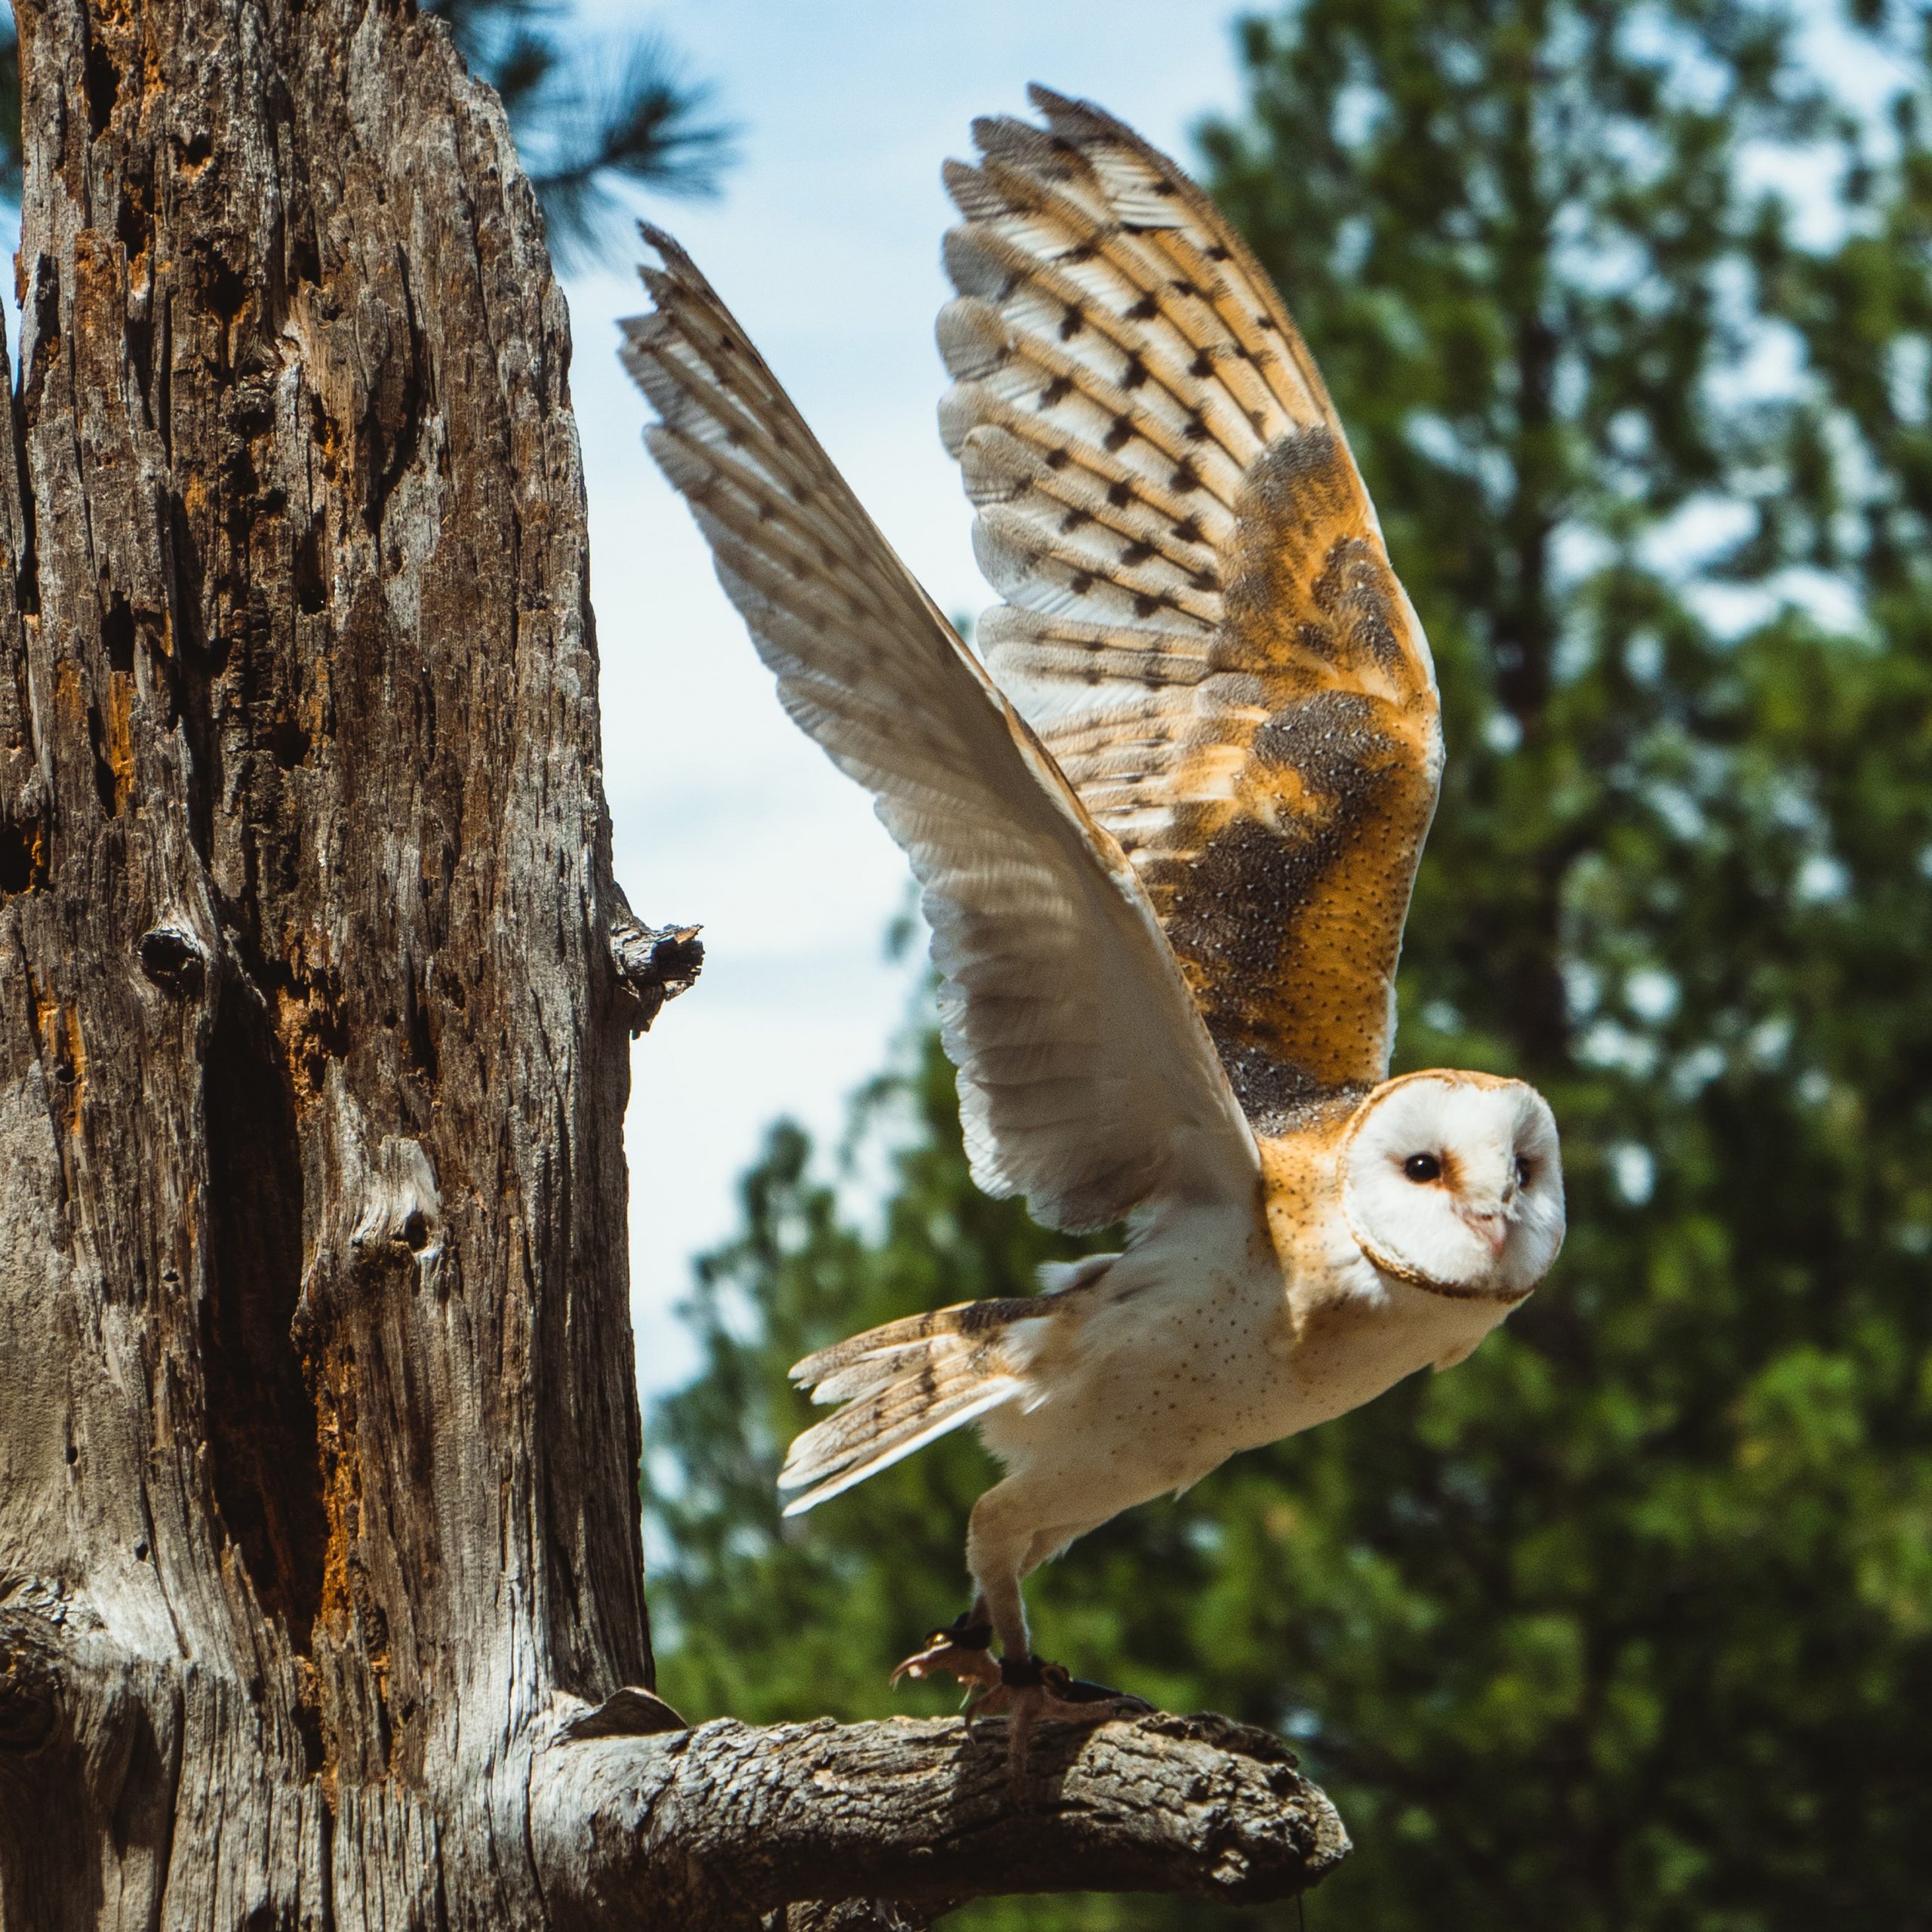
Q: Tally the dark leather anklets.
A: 2